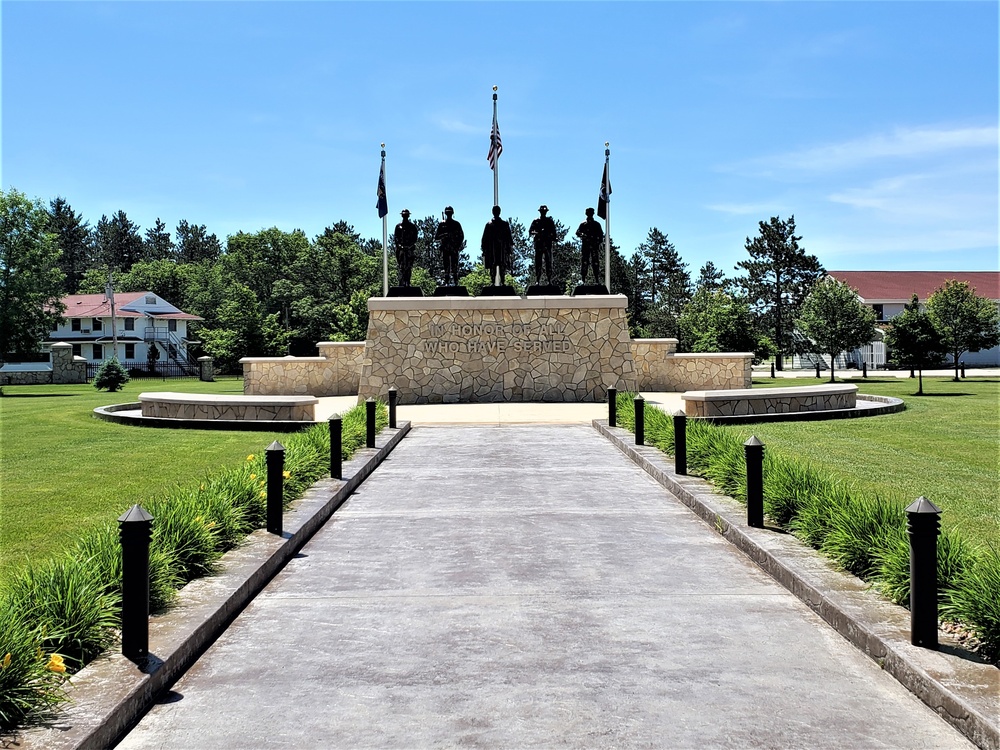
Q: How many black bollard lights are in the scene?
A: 10